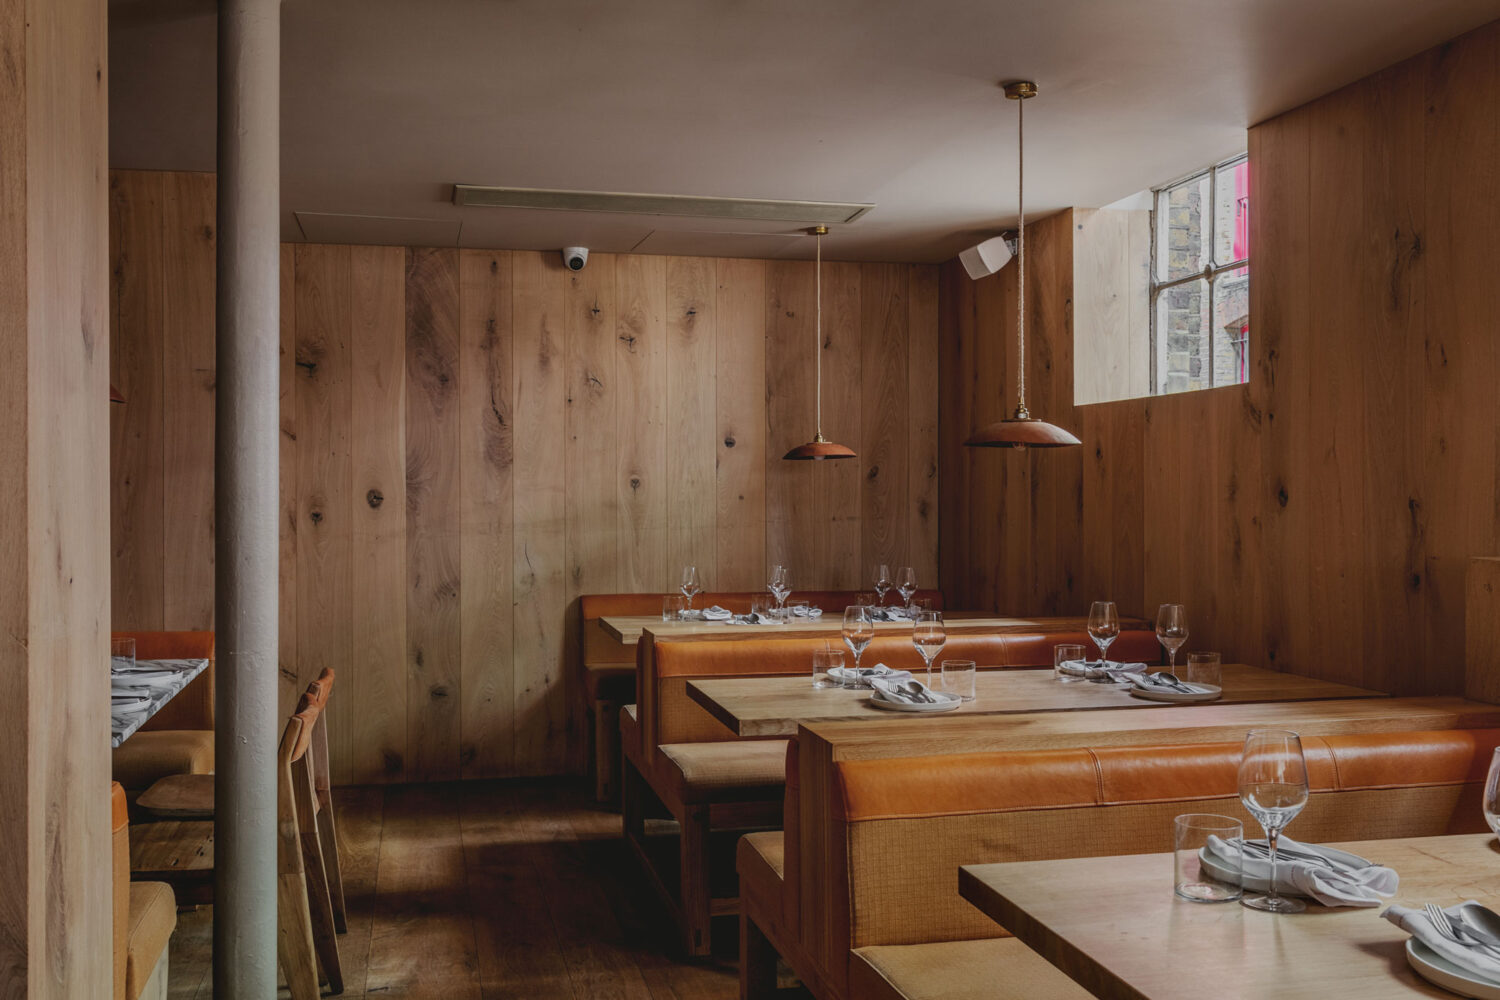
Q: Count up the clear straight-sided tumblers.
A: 11